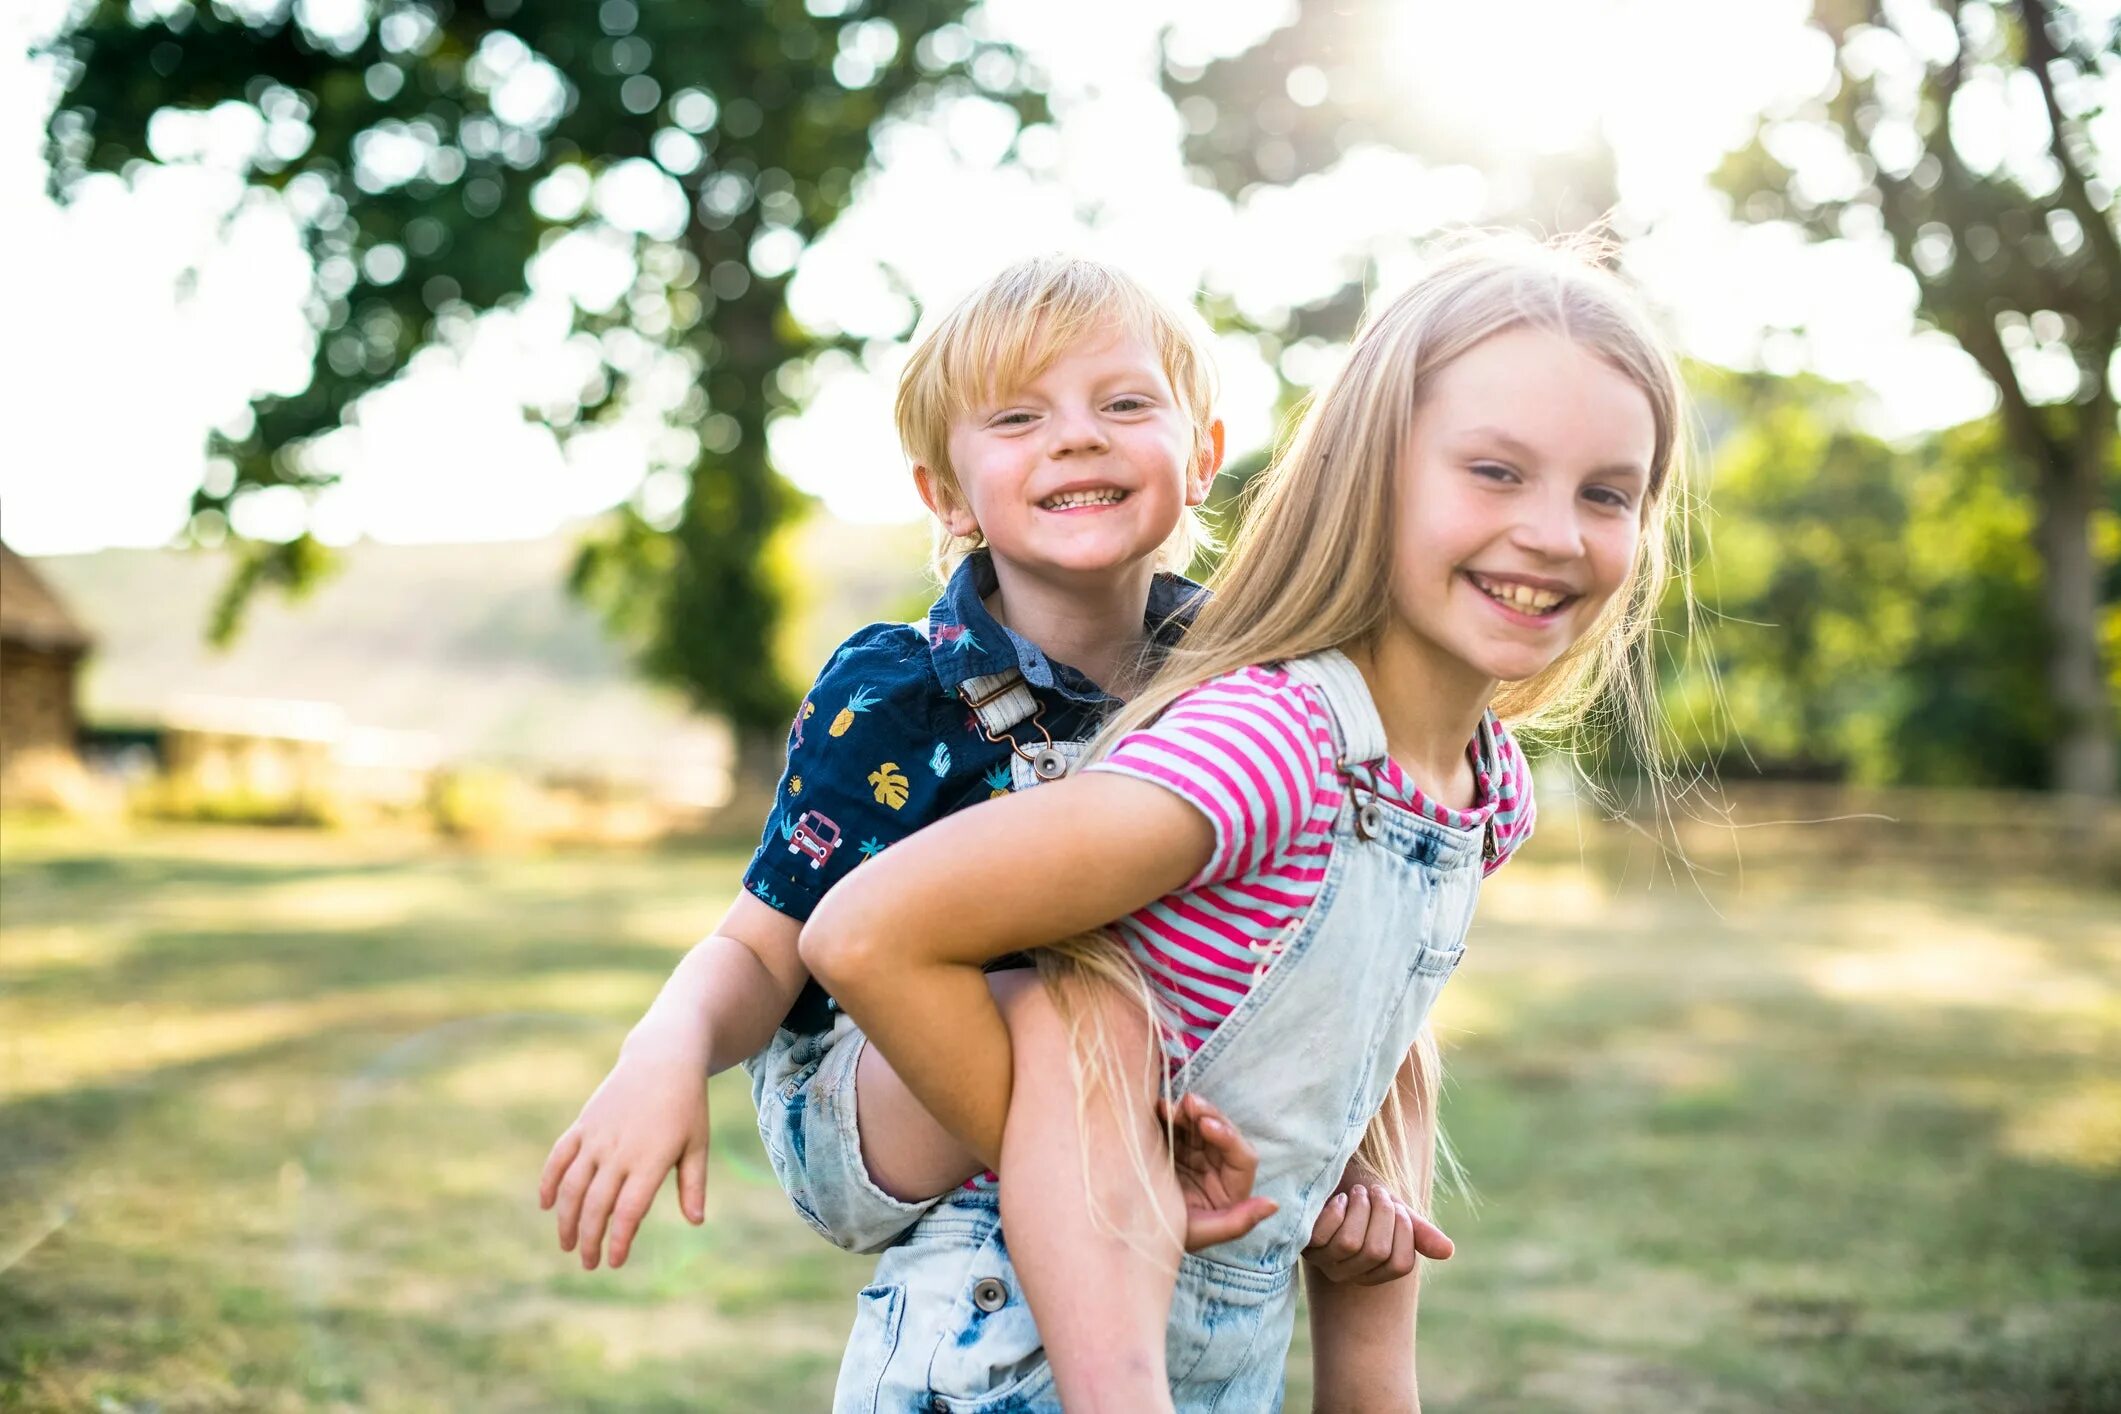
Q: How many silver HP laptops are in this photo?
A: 0